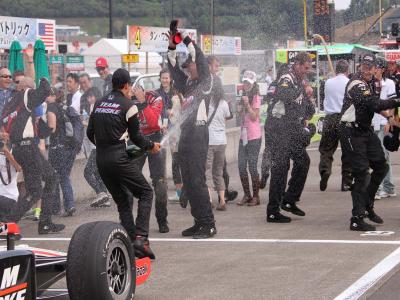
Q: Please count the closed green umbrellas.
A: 2